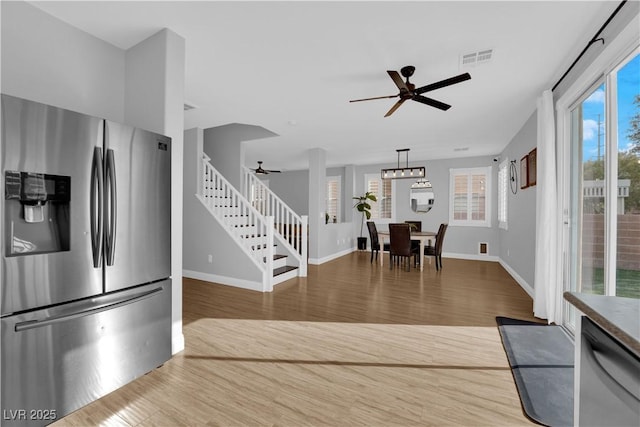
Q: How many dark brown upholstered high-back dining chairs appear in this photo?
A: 4